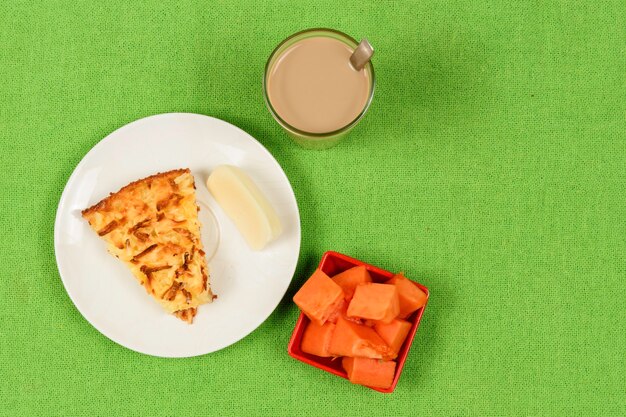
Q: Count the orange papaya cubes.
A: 8